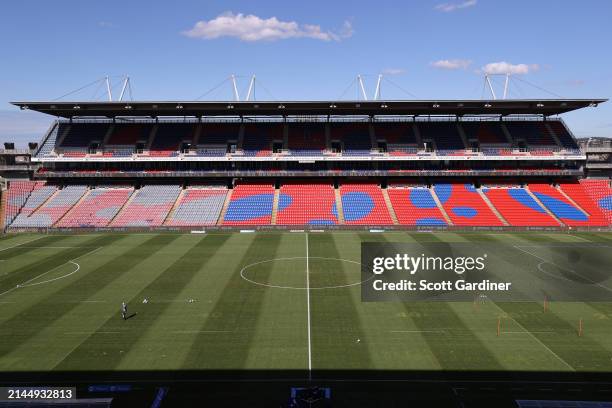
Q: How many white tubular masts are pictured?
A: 8